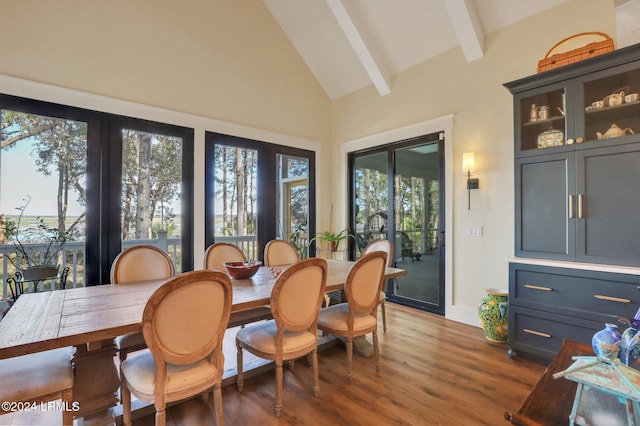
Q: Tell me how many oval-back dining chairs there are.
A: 7